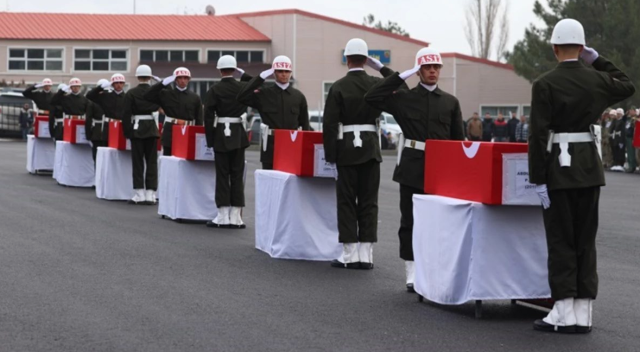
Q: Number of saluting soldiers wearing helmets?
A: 12